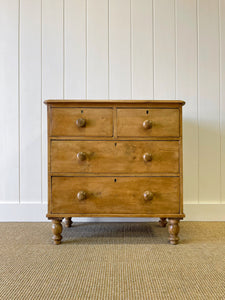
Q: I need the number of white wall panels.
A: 11